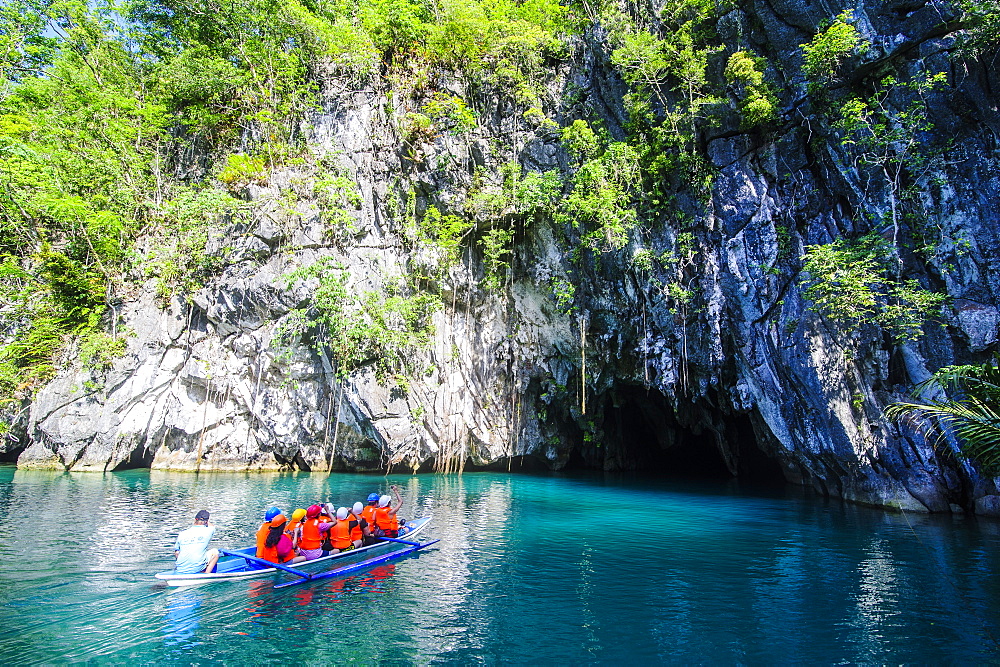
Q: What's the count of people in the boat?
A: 10